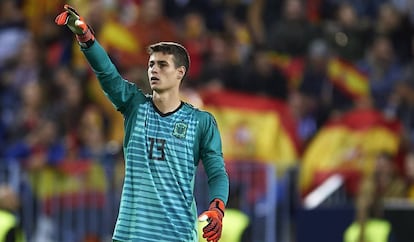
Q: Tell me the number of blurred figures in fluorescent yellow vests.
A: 3